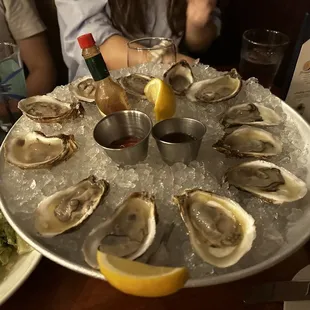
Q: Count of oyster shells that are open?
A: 12